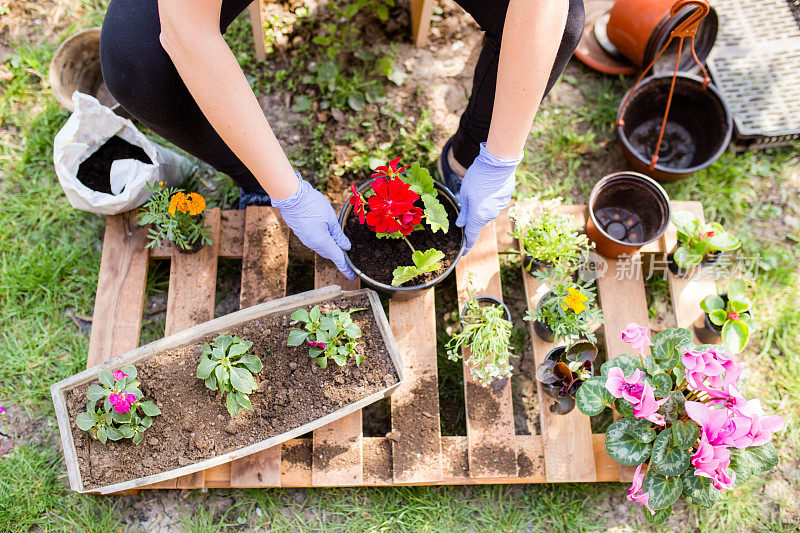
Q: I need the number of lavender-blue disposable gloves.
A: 2